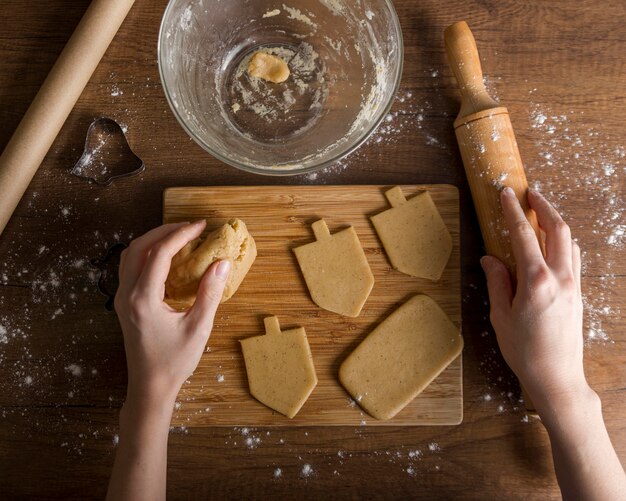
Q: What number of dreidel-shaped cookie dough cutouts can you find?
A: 3